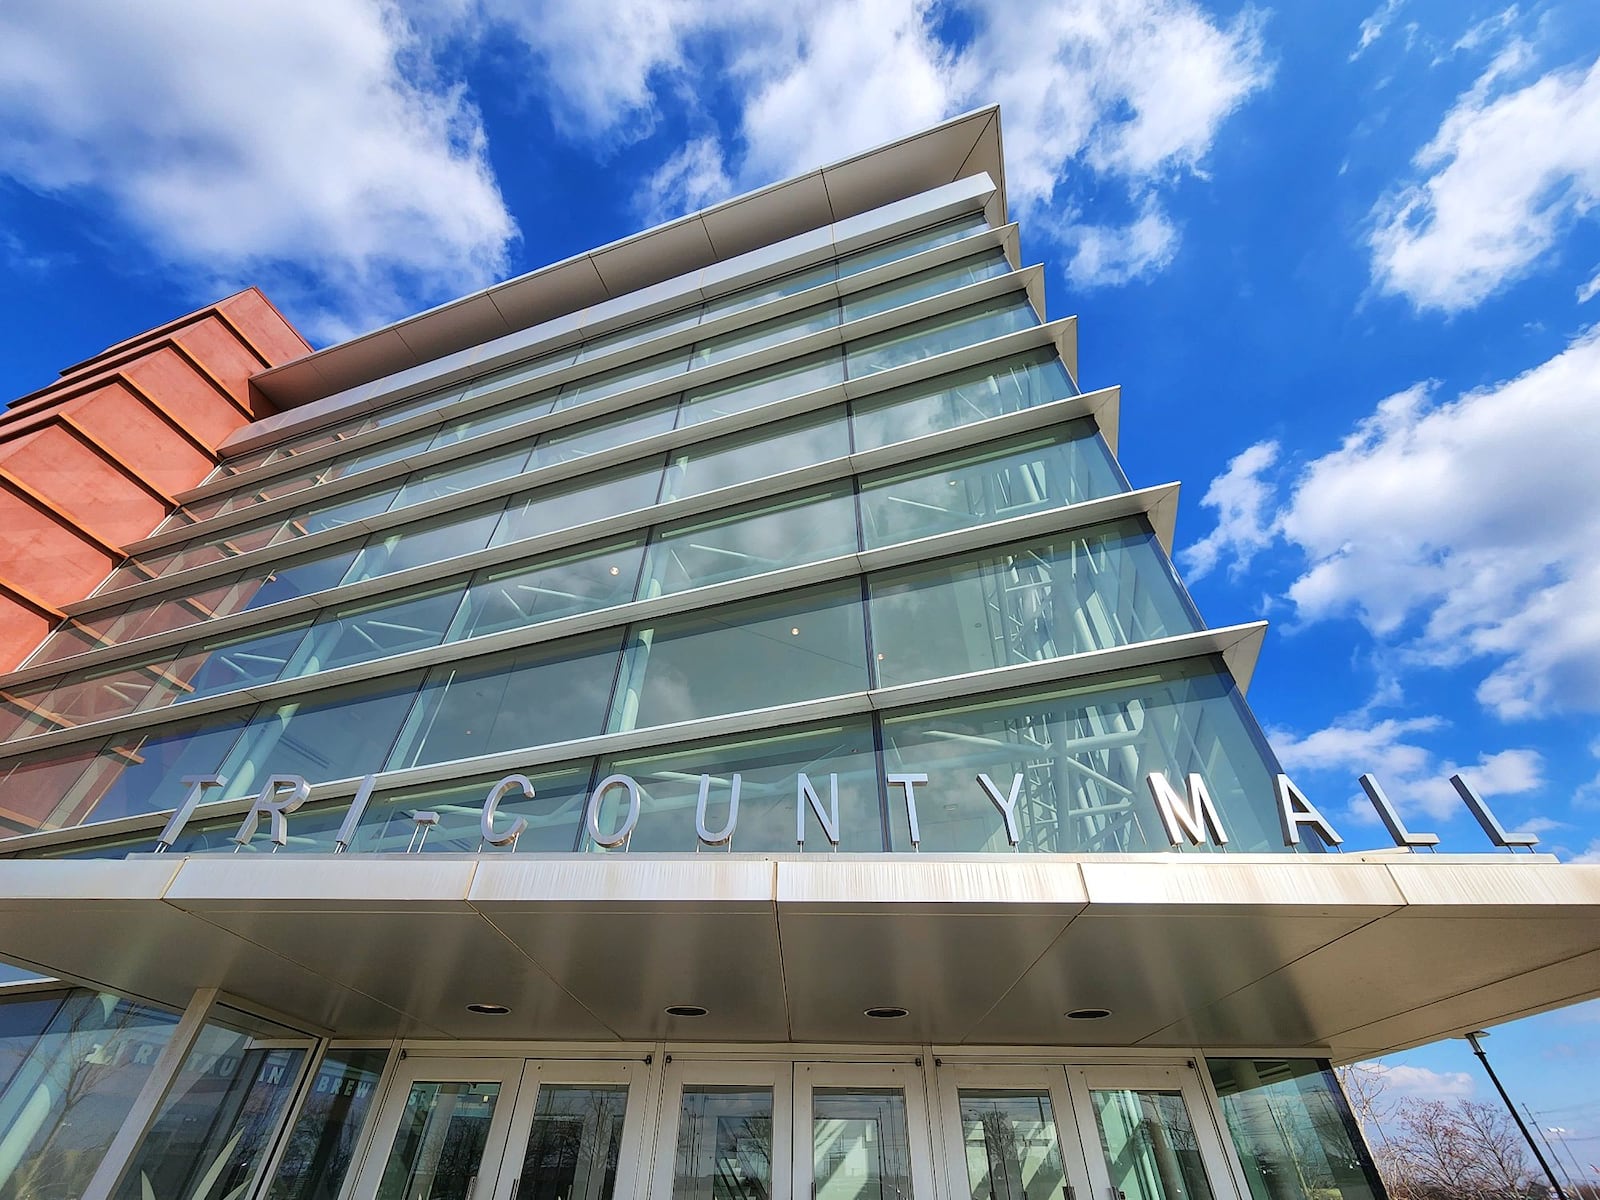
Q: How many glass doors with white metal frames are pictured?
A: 6